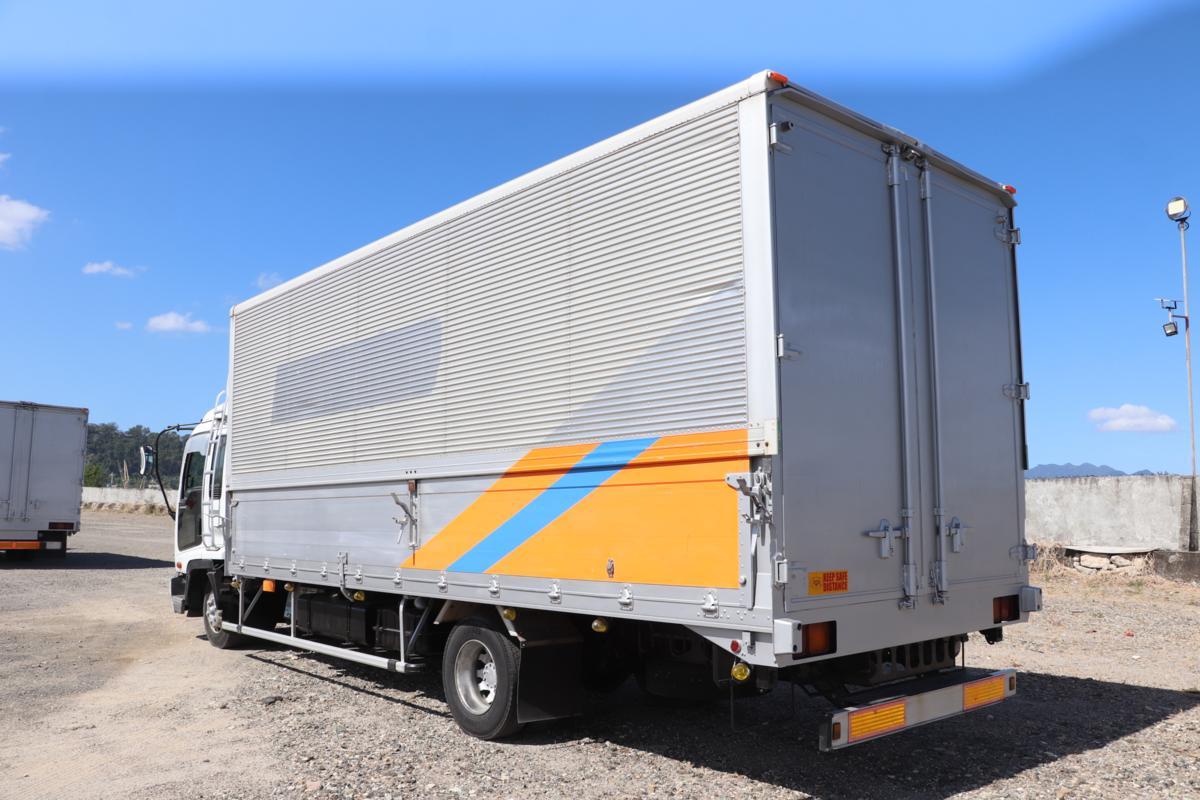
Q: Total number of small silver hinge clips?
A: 11